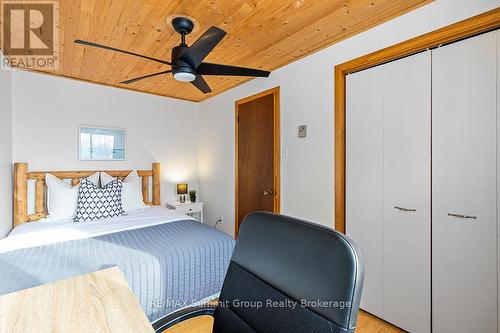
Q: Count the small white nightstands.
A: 1